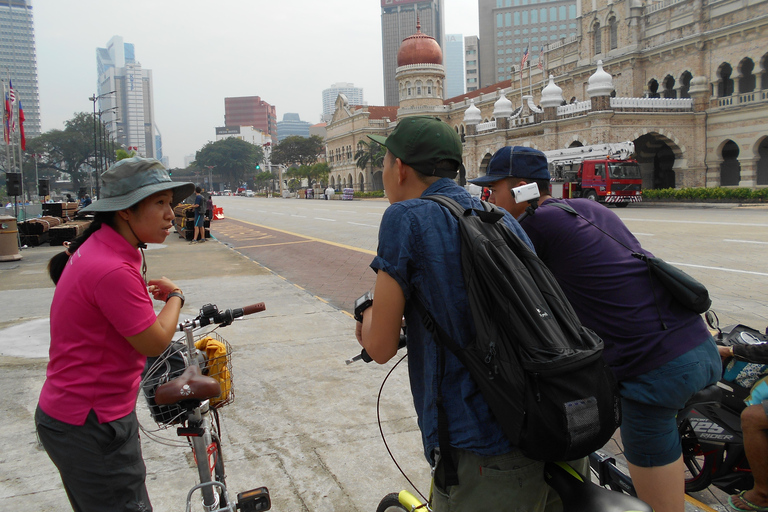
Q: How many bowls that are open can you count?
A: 0